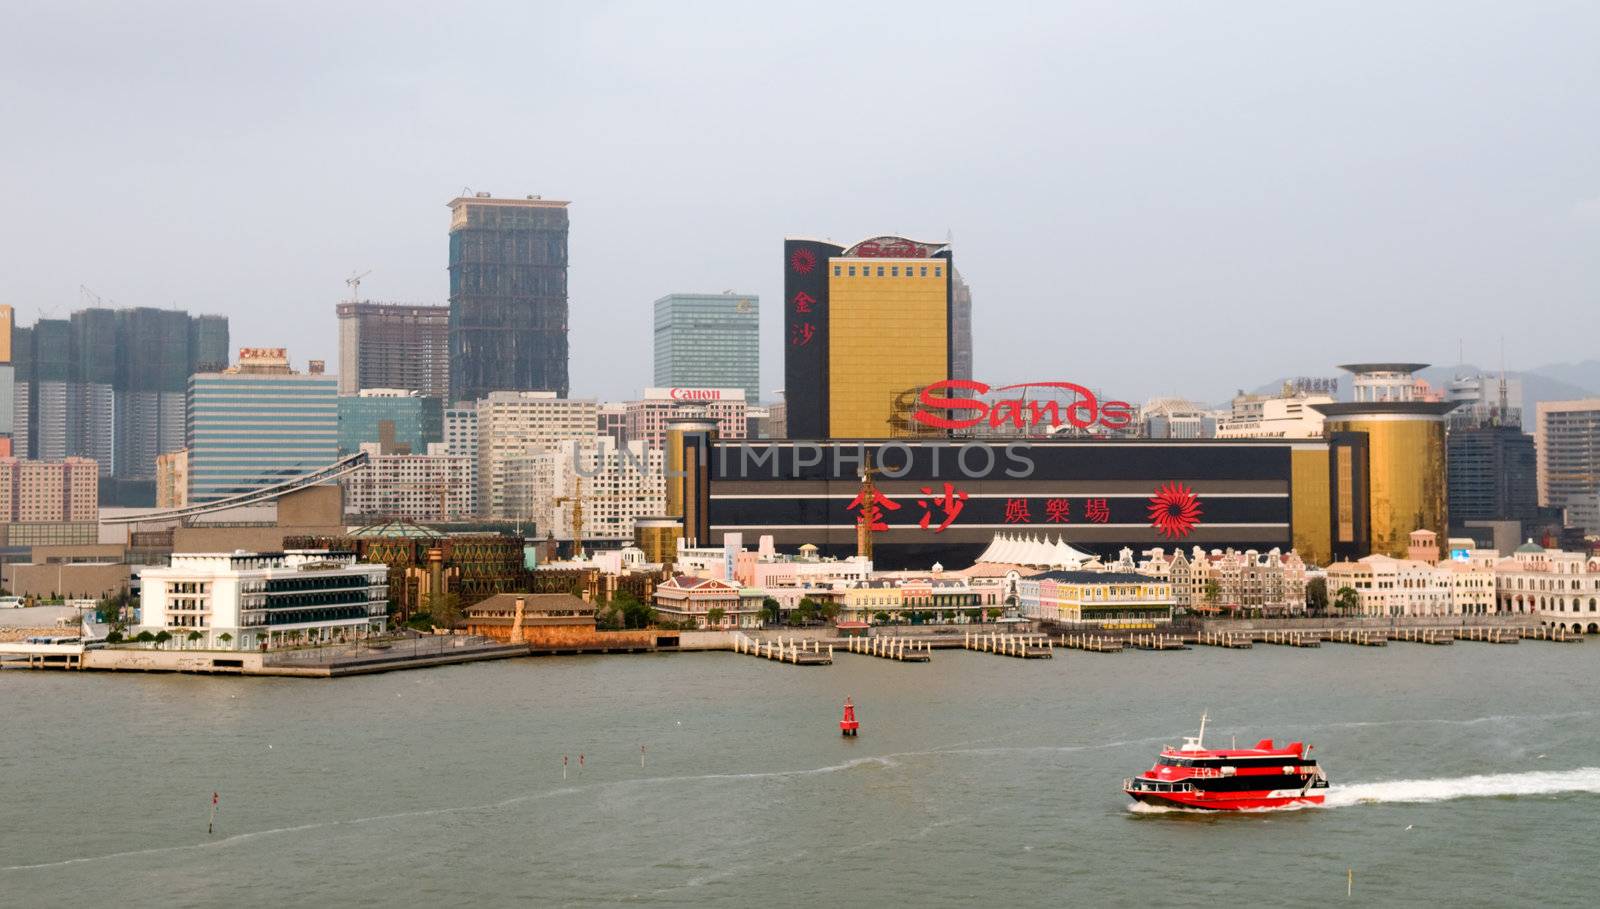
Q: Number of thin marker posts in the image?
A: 5